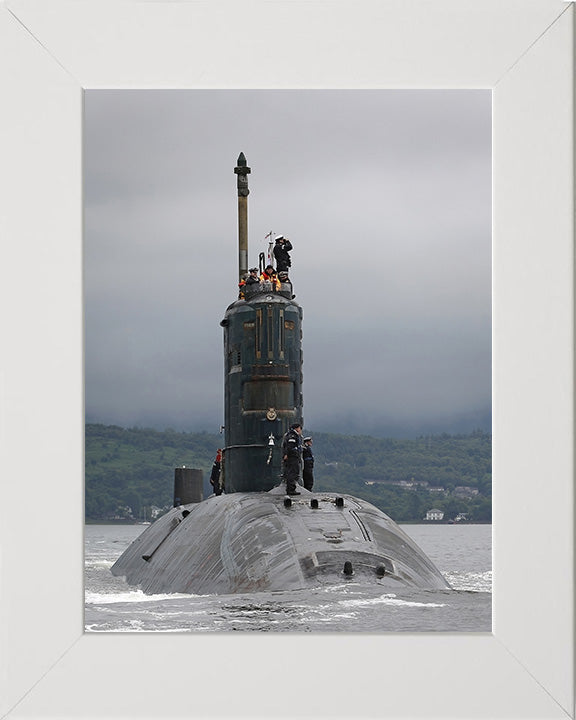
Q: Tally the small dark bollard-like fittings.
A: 5